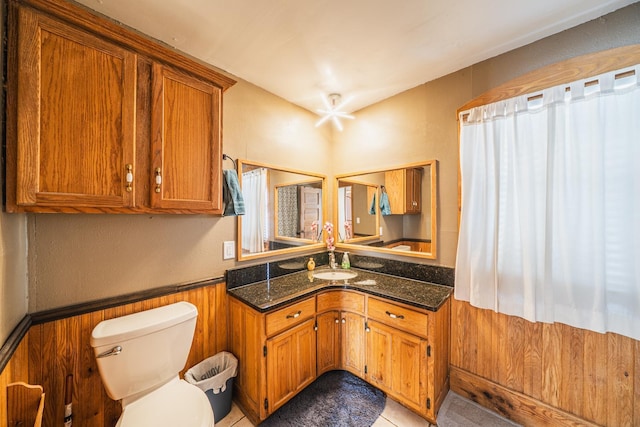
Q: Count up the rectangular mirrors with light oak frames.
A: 2